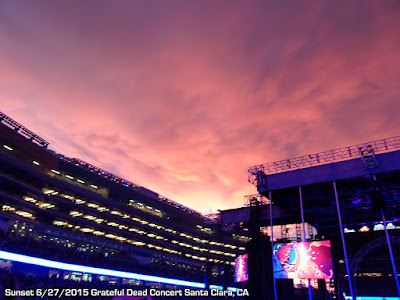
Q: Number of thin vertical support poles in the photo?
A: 4